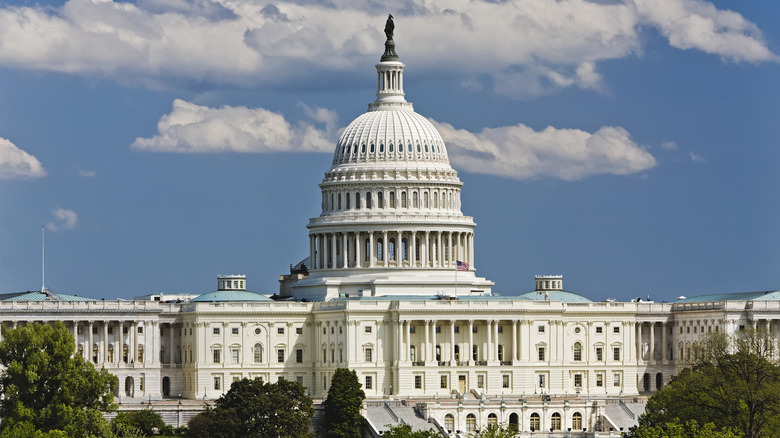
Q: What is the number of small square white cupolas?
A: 2